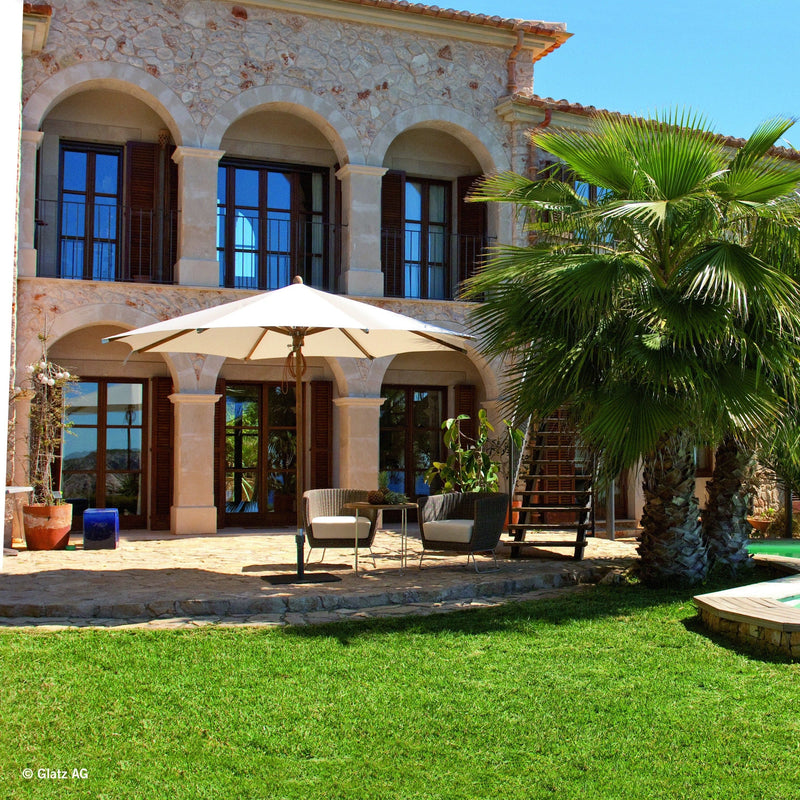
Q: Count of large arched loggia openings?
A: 6